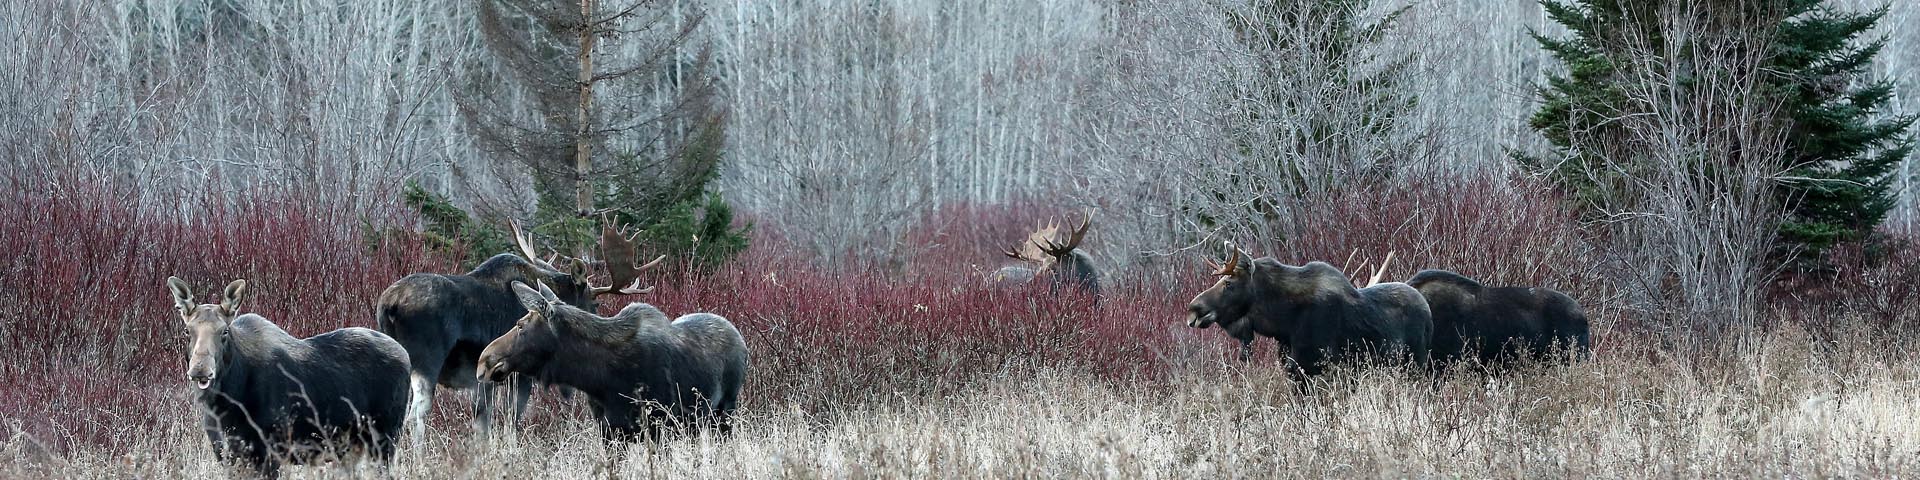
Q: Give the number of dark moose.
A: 6